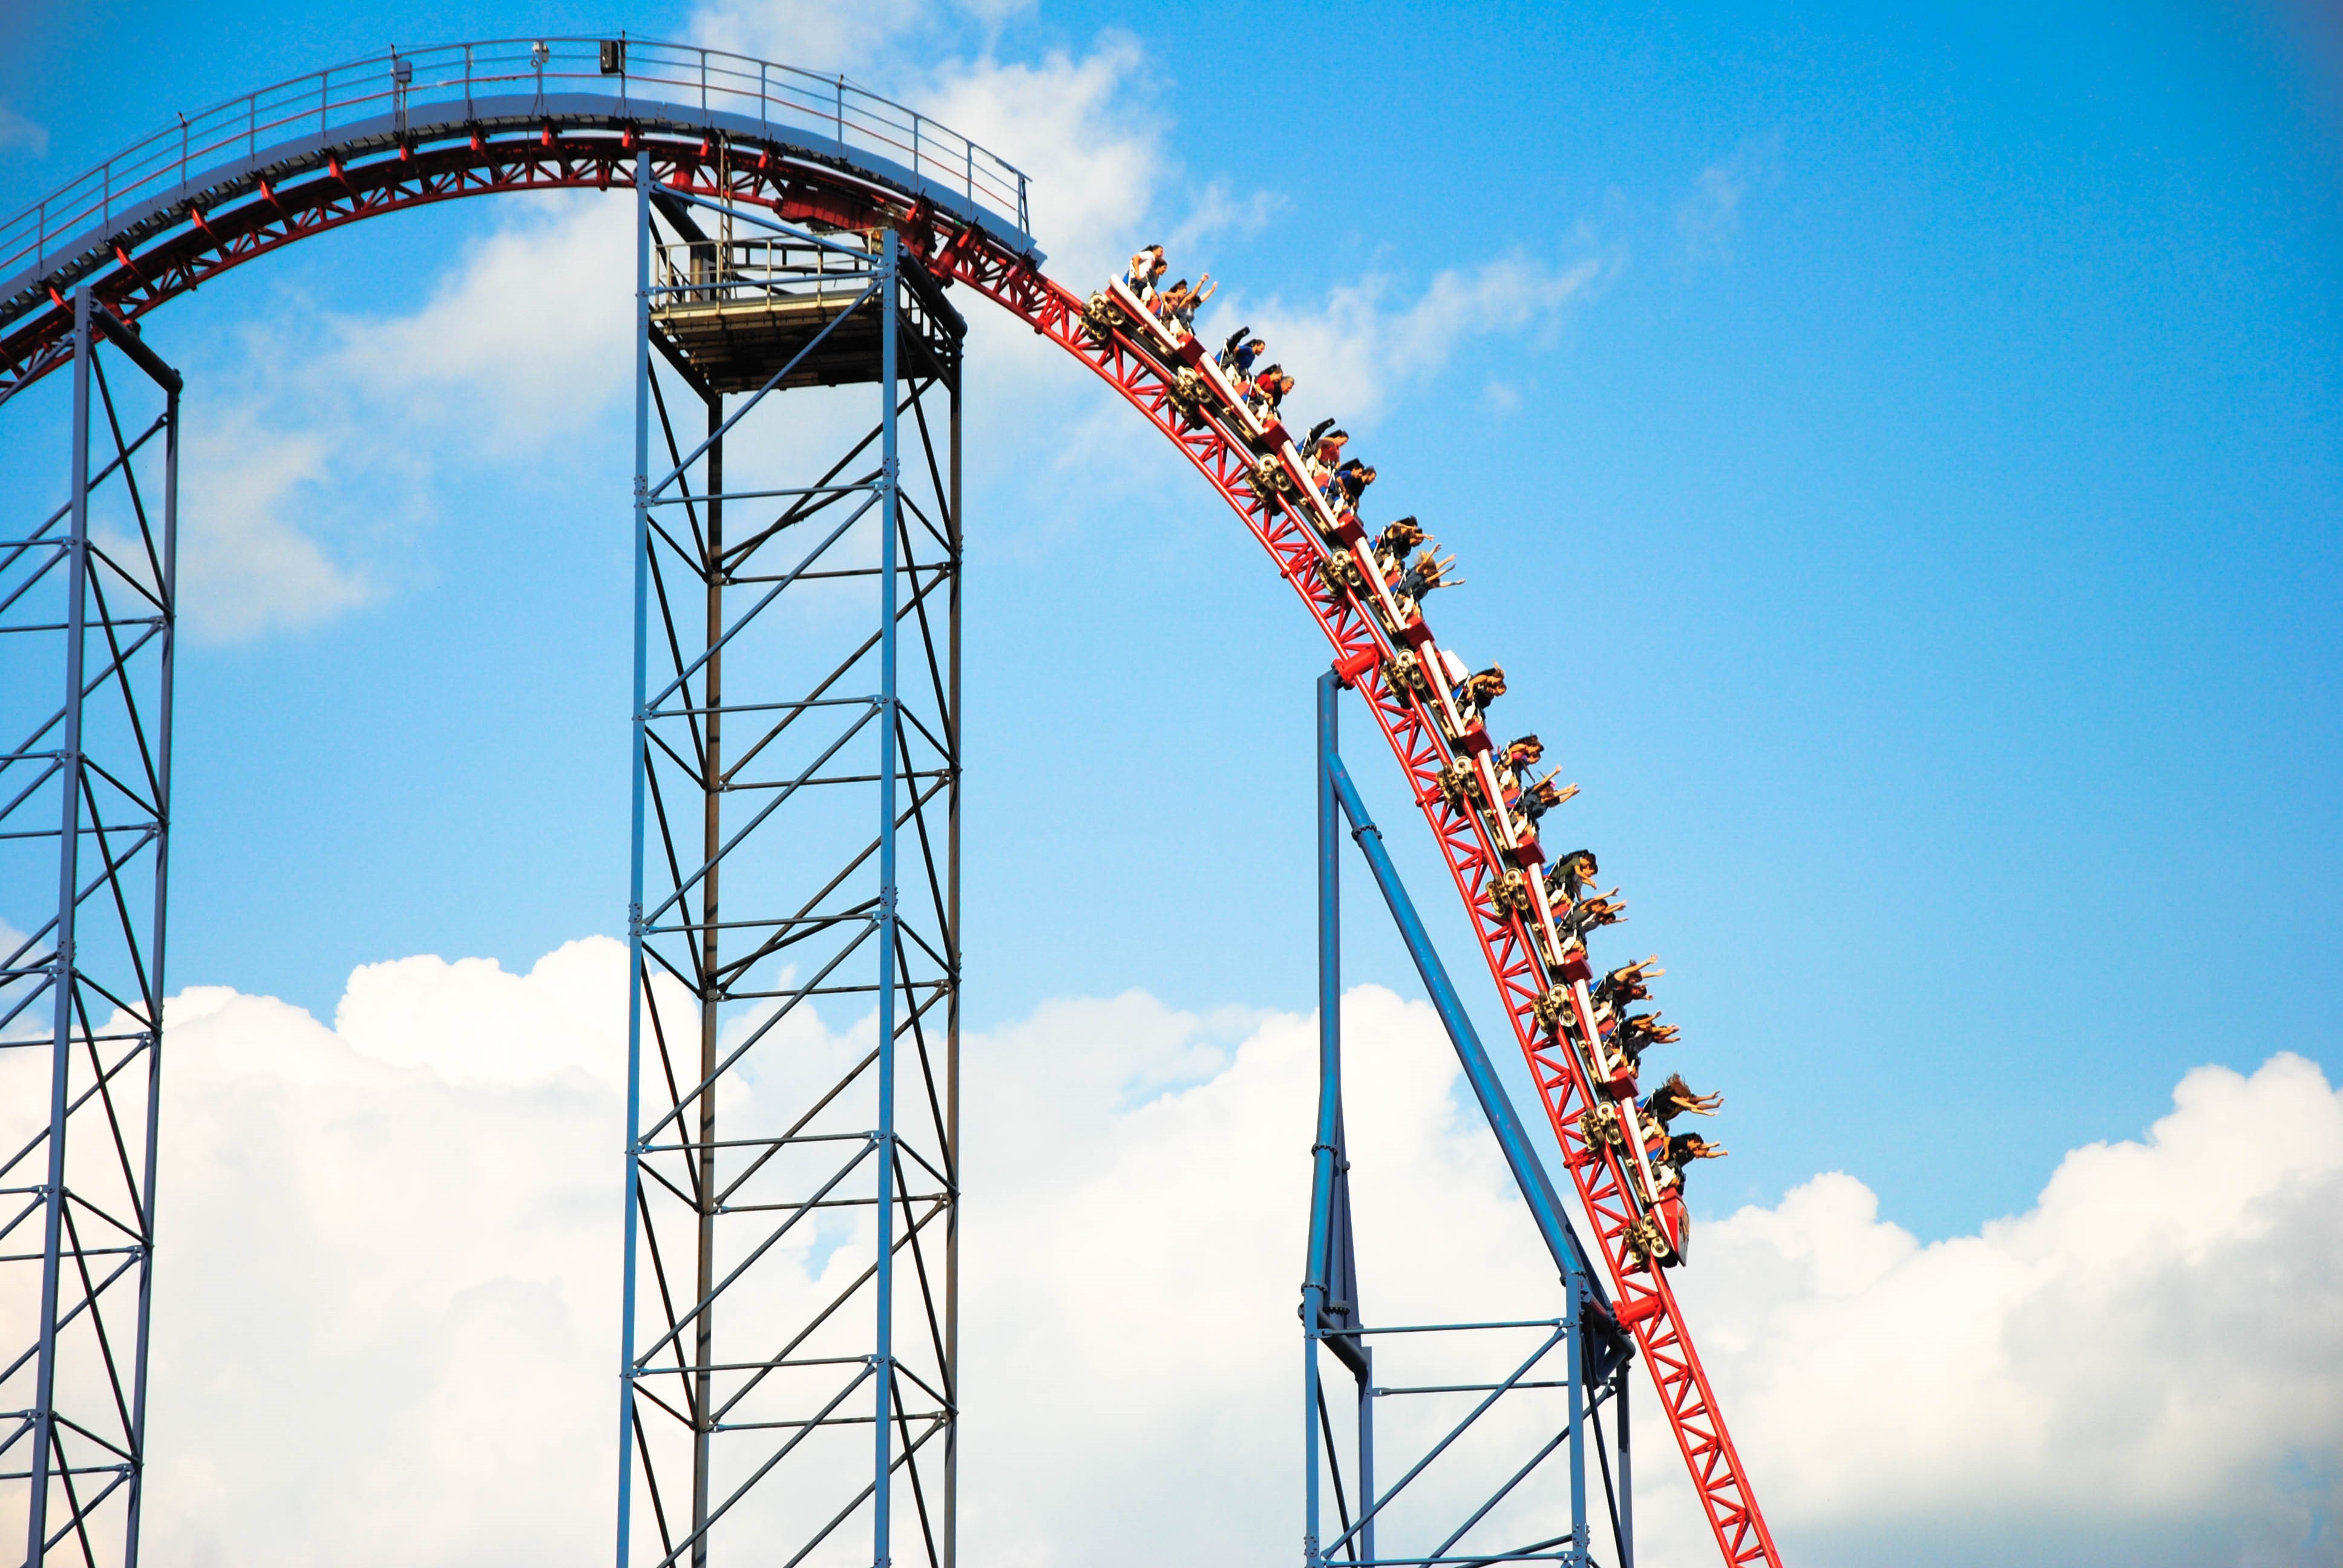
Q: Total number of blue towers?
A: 3